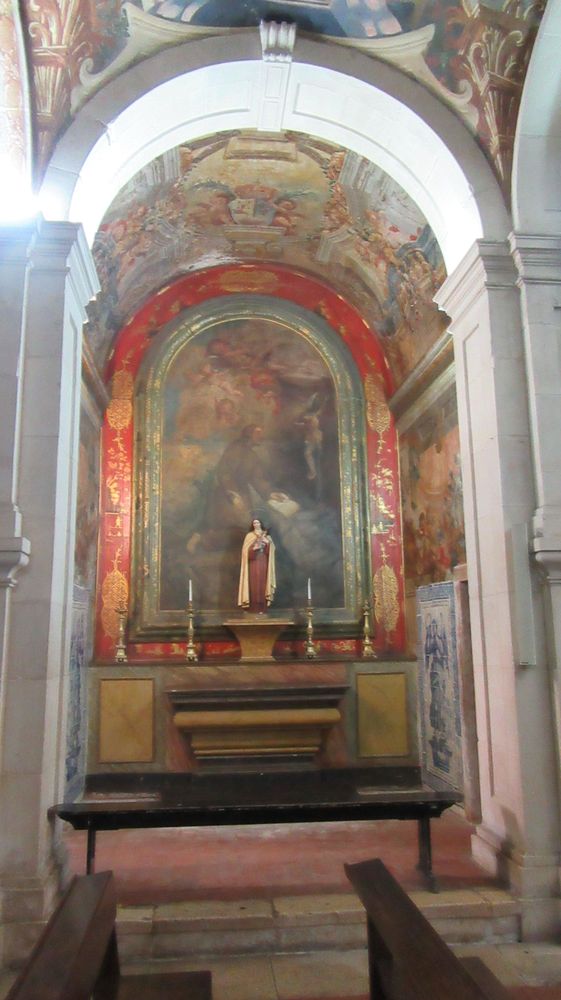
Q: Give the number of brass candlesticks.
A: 4